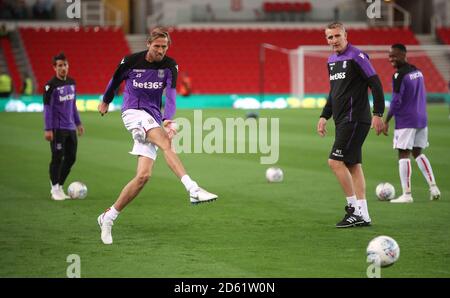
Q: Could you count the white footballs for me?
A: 4